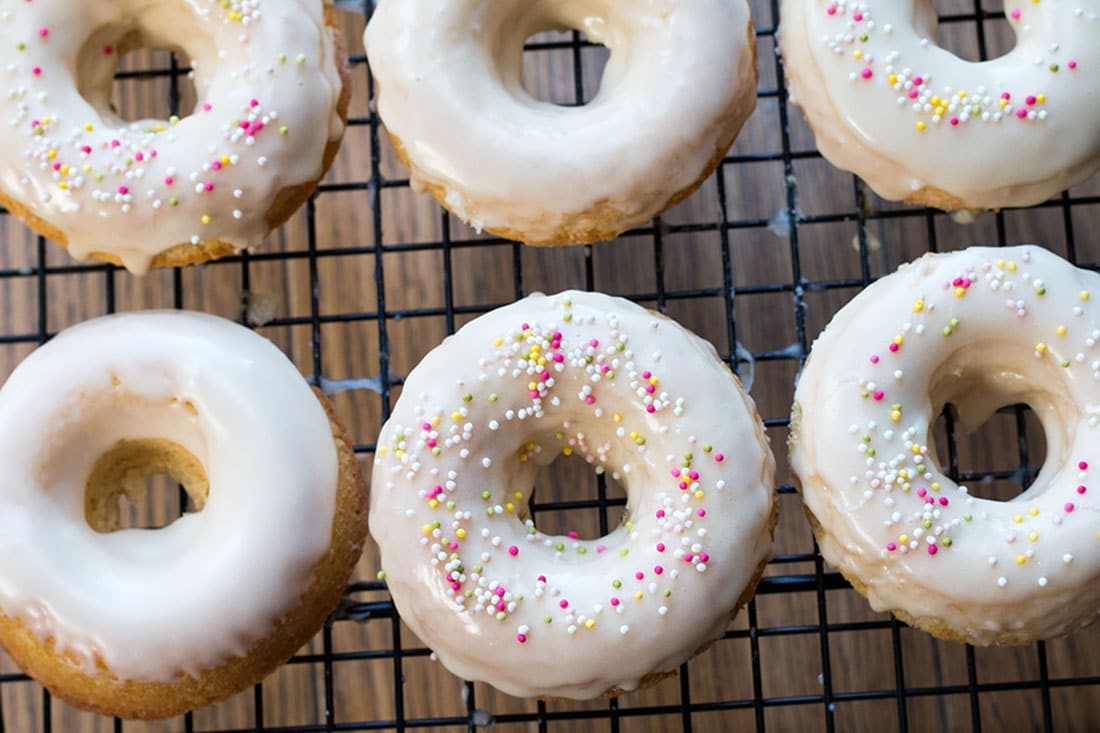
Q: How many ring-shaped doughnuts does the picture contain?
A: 6